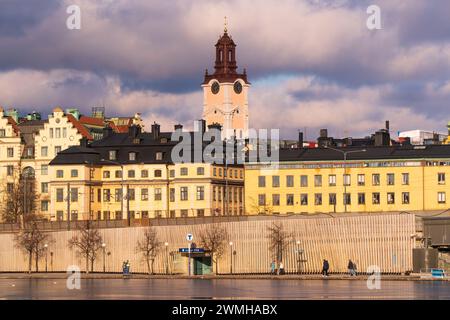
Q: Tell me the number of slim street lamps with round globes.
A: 5